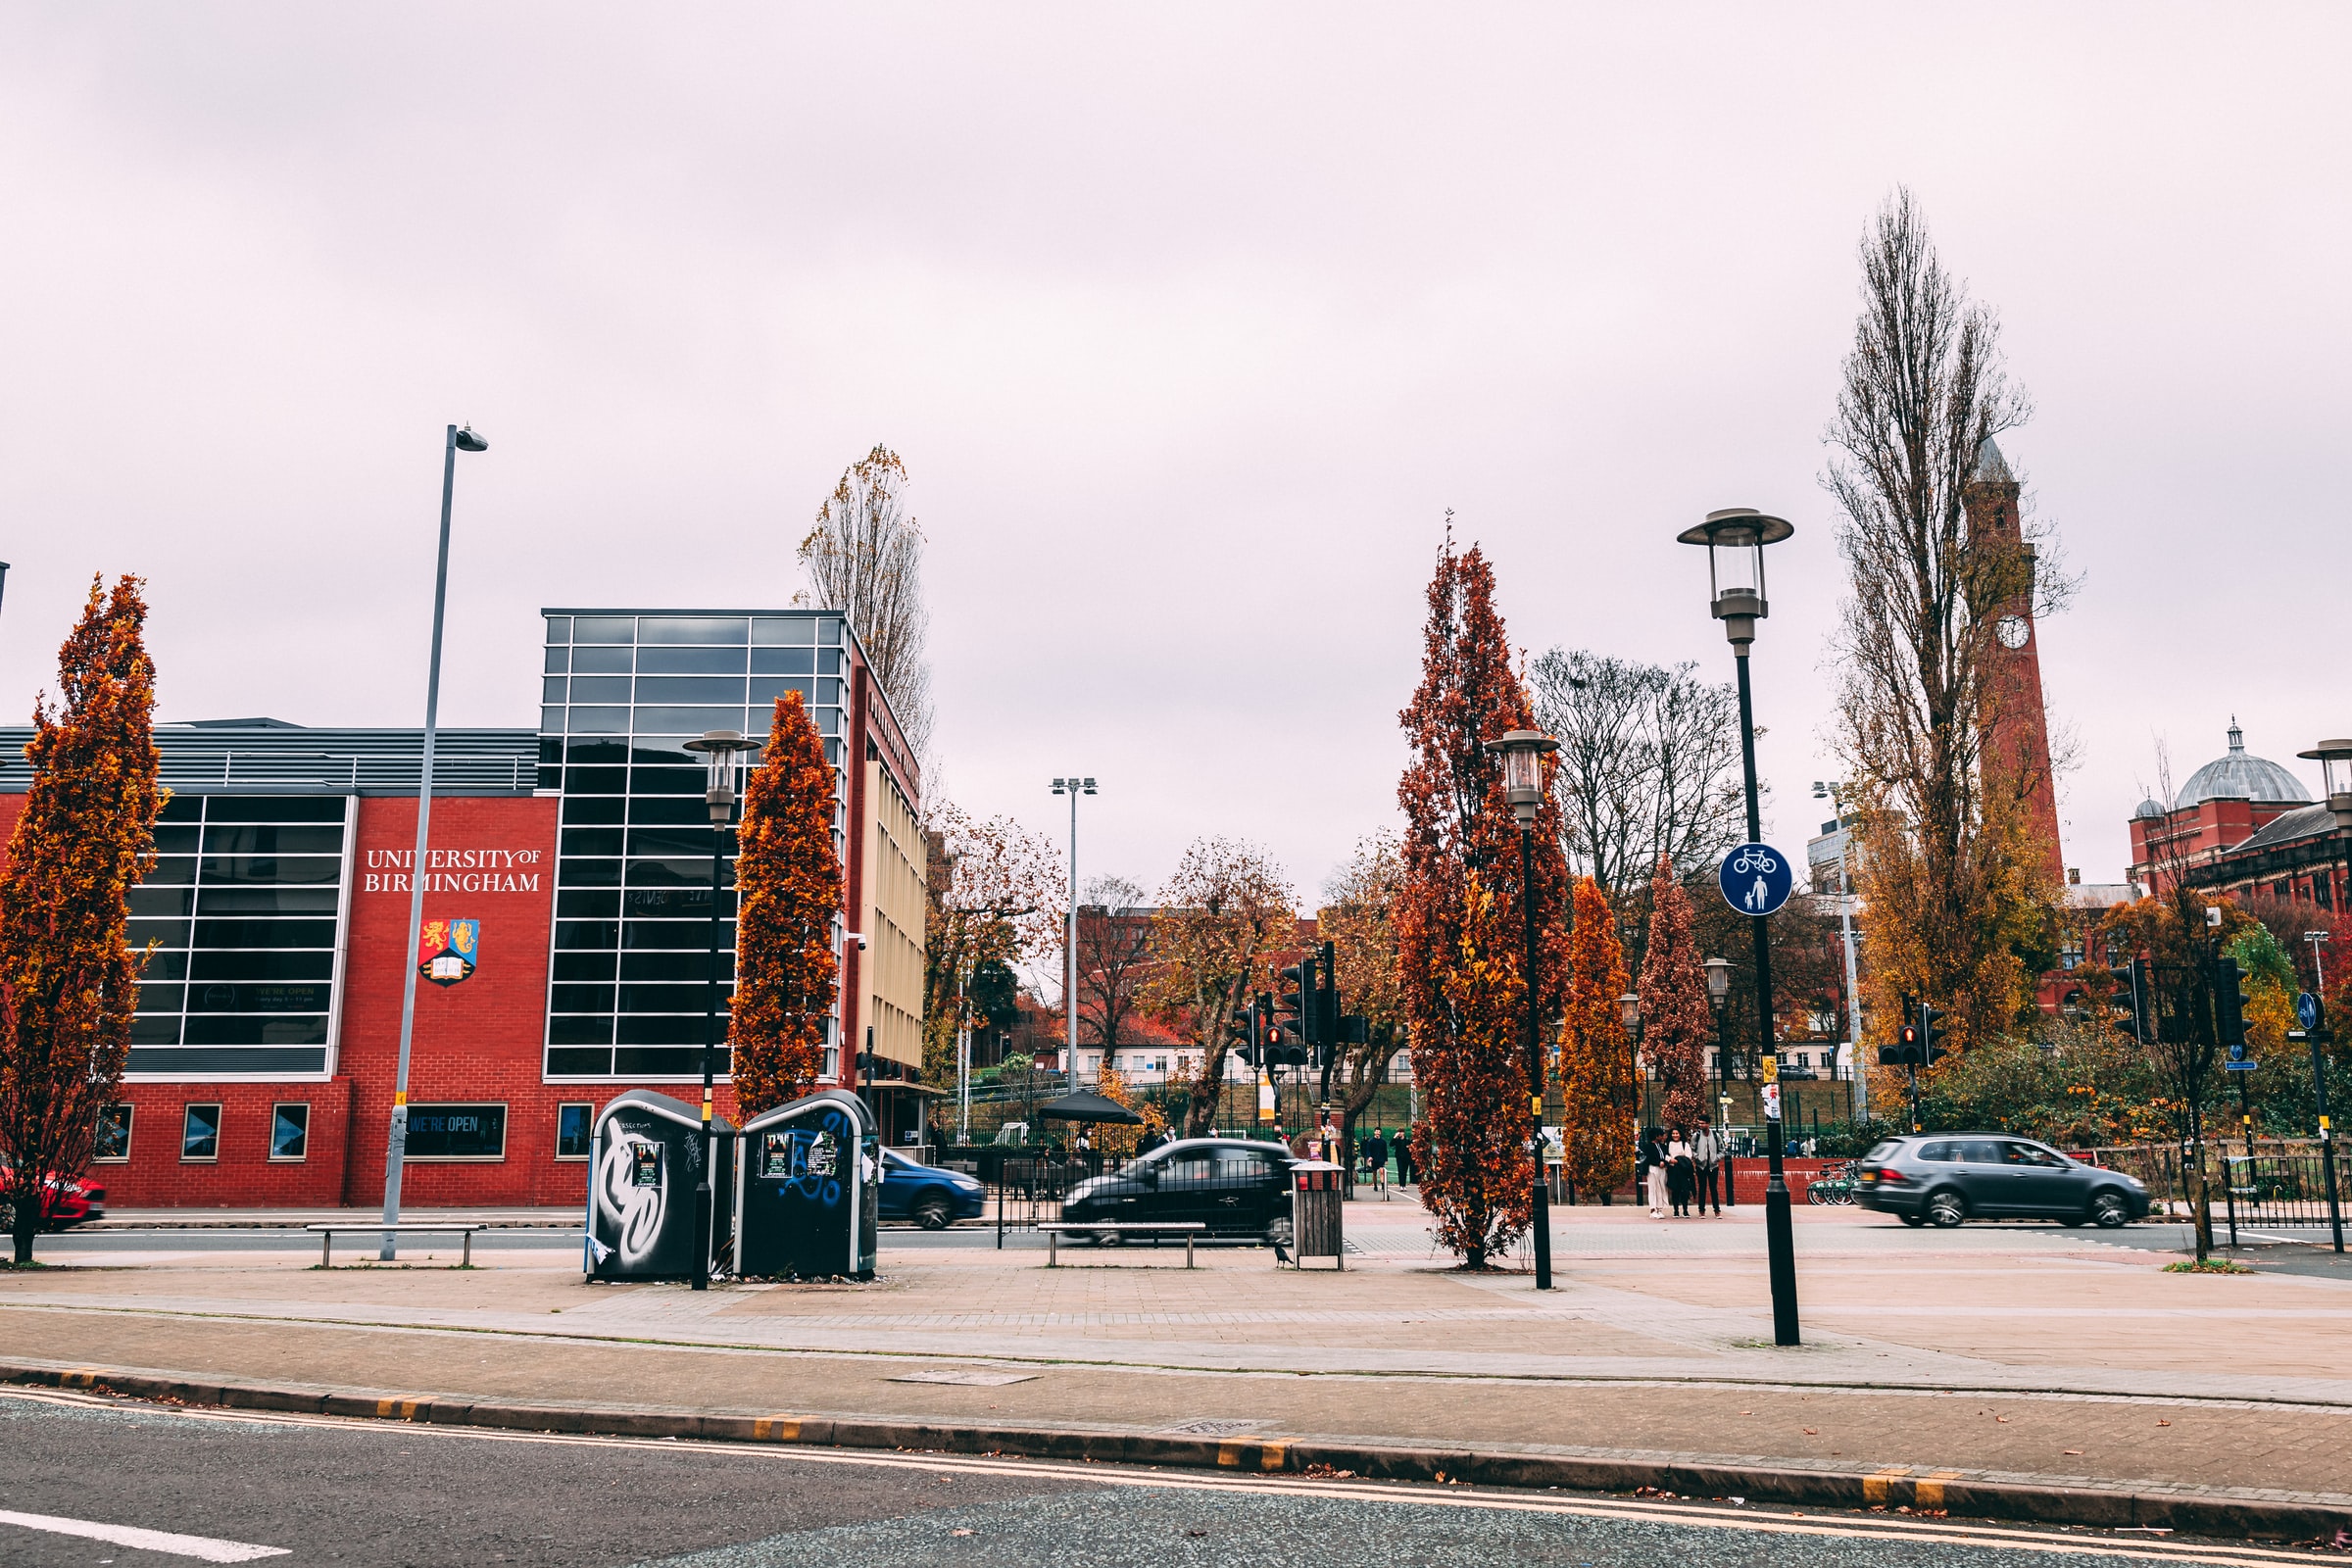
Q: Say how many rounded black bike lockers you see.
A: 2